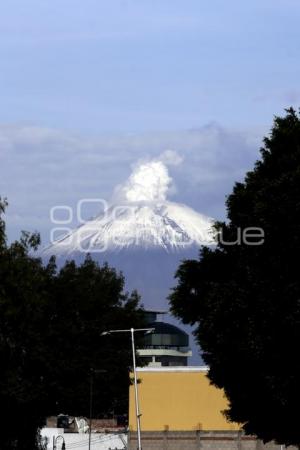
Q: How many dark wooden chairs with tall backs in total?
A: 0